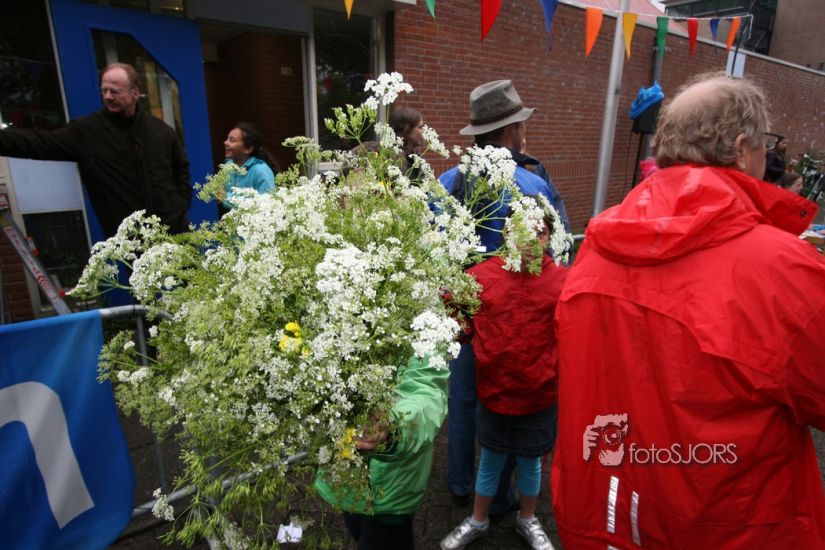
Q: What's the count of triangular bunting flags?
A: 10